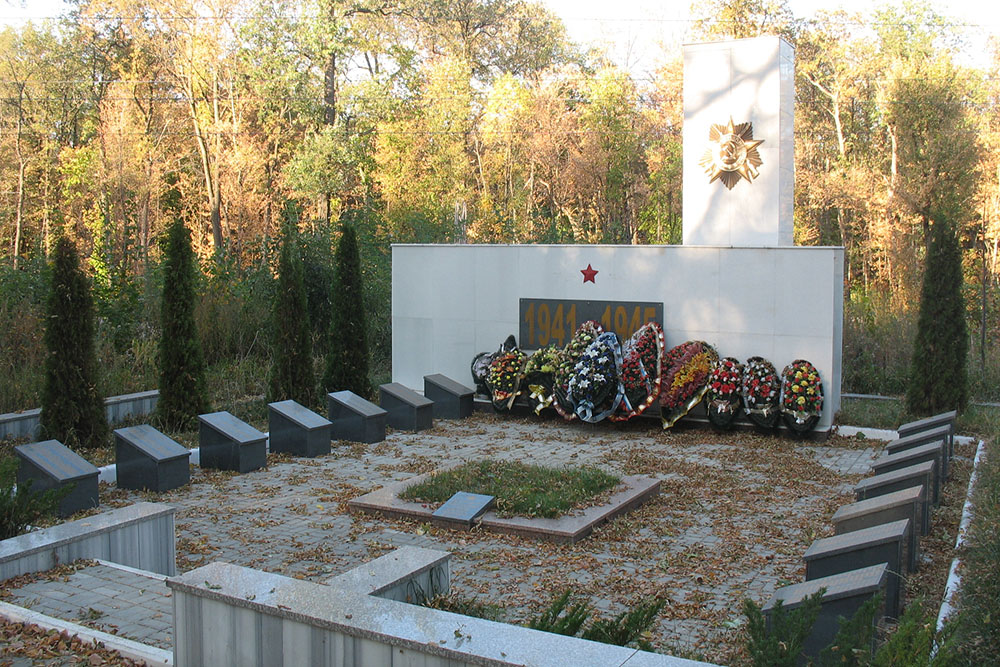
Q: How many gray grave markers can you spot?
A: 14